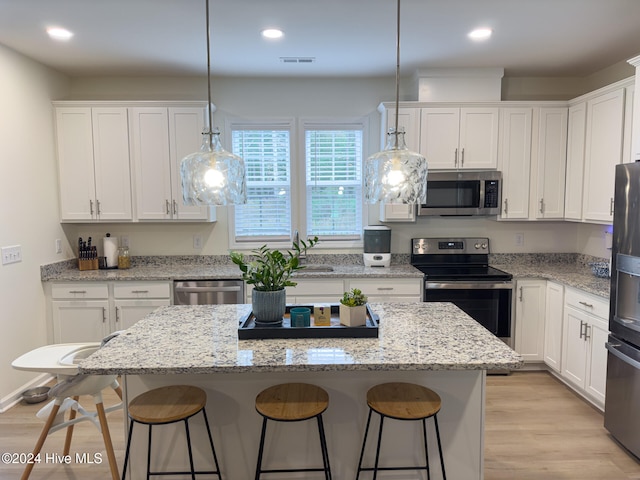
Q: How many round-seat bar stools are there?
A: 3